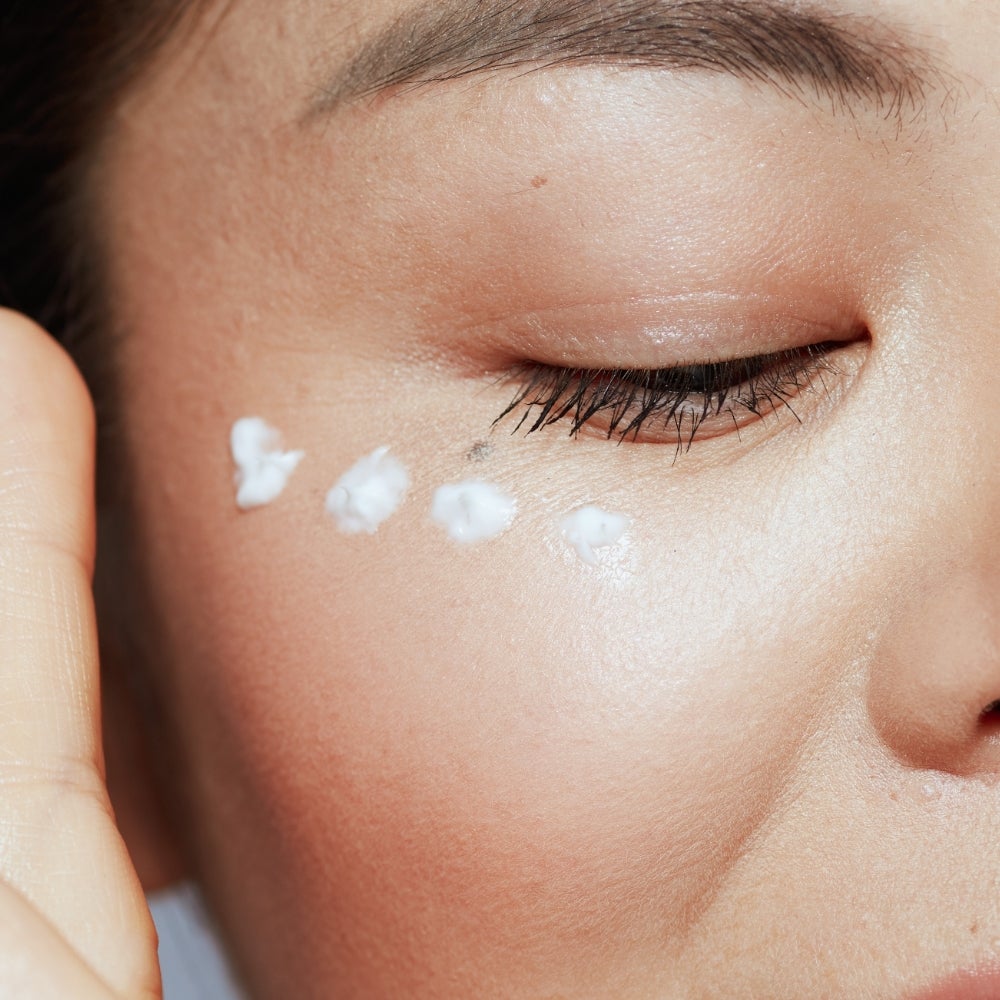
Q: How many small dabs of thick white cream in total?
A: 4